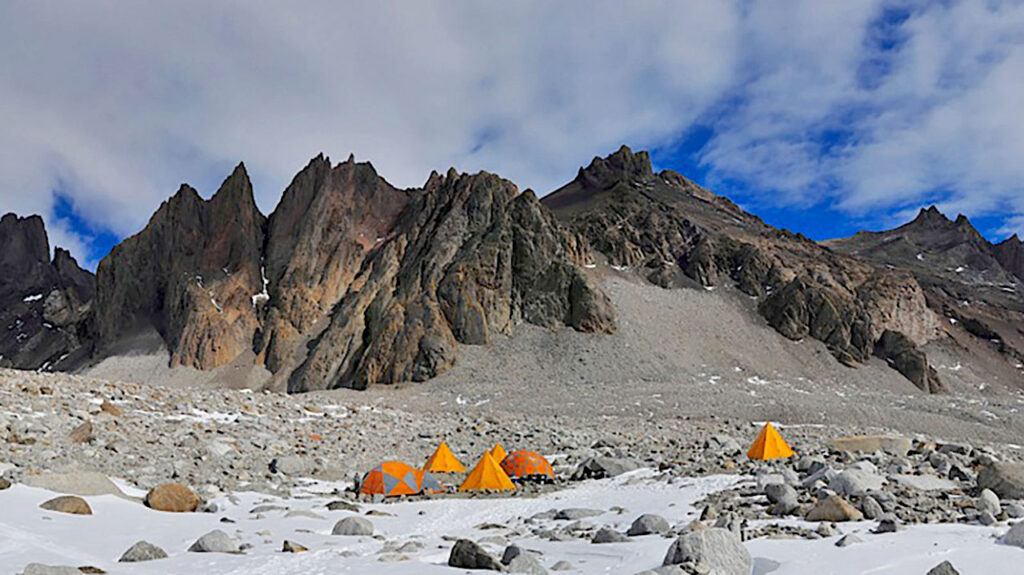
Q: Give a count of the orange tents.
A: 6